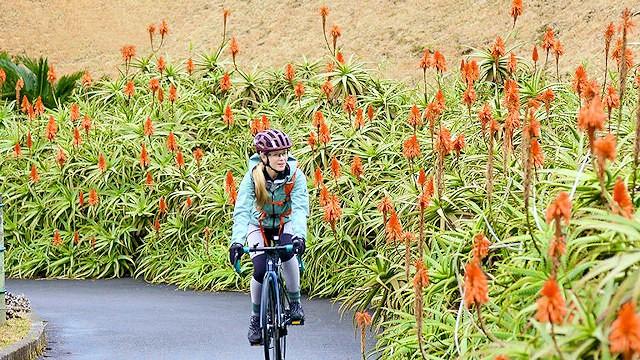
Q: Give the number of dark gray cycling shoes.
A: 2